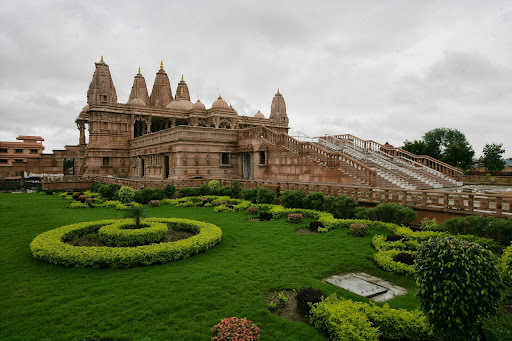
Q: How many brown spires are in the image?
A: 5